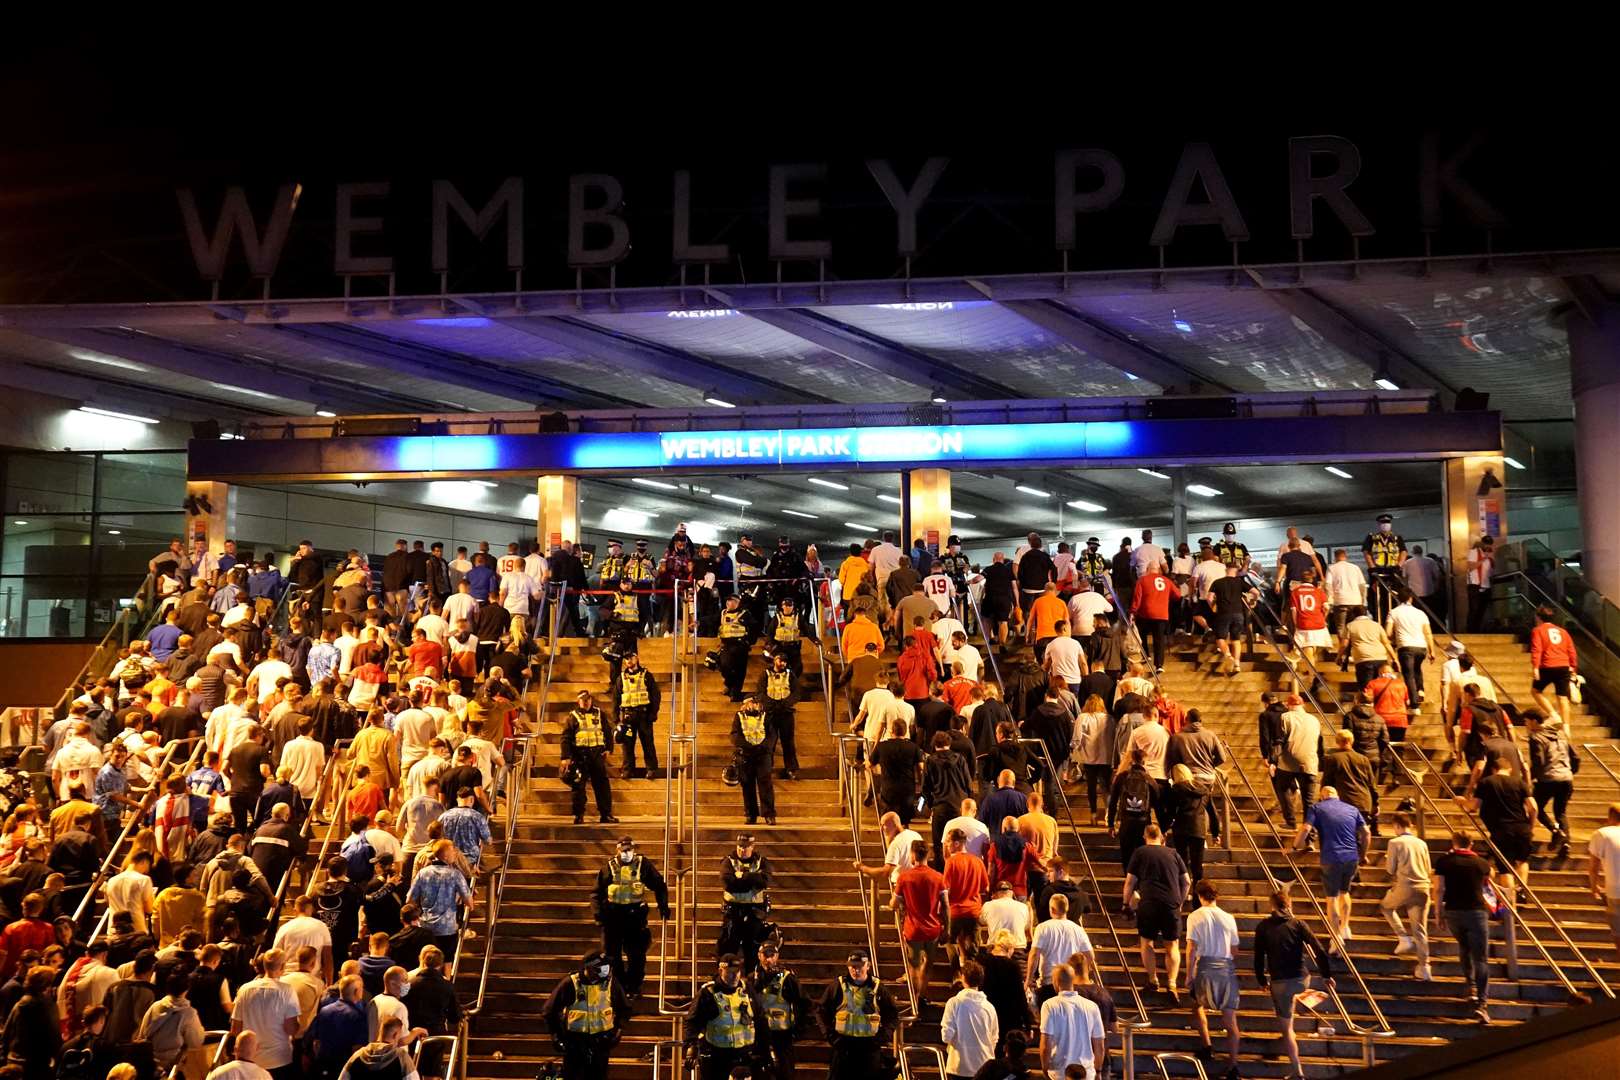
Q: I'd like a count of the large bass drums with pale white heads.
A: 0